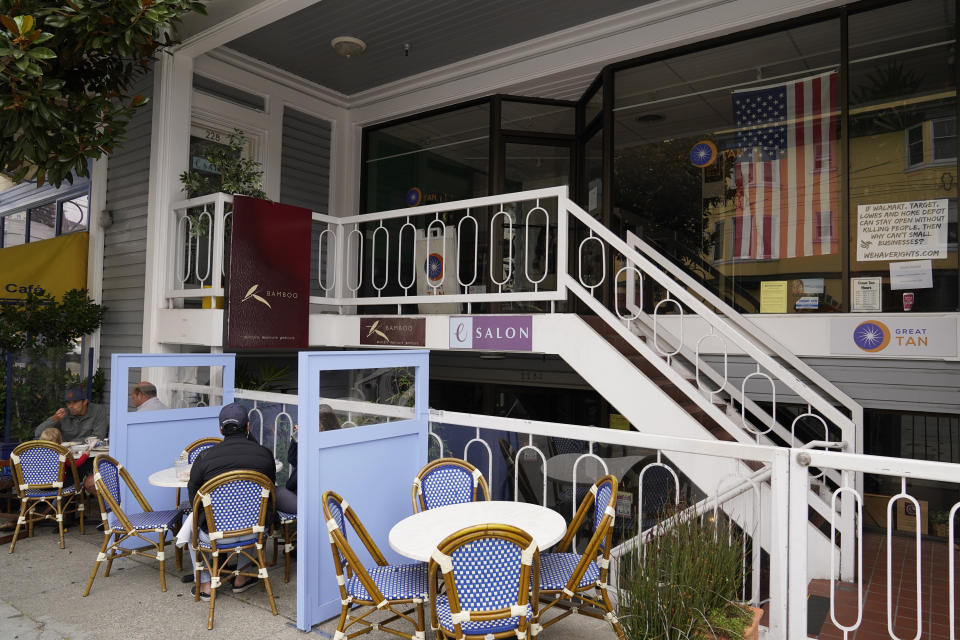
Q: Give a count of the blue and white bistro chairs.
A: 9